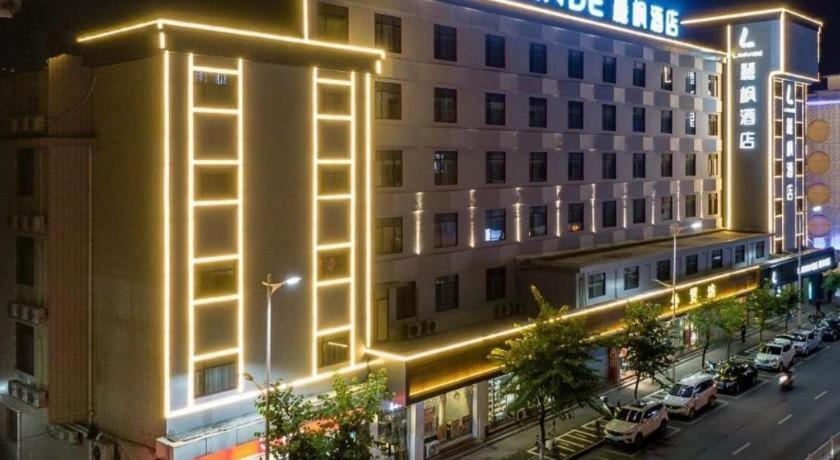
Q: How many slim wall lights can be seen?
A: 9